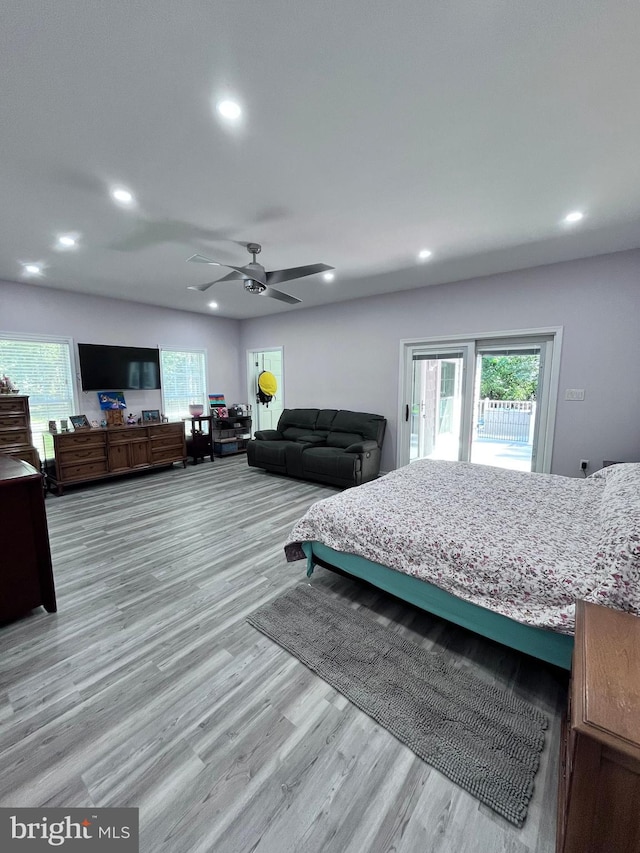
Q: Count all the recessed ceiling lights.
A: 8